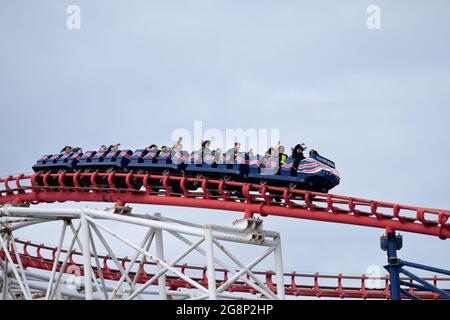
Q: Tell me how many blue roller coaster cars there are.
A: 5